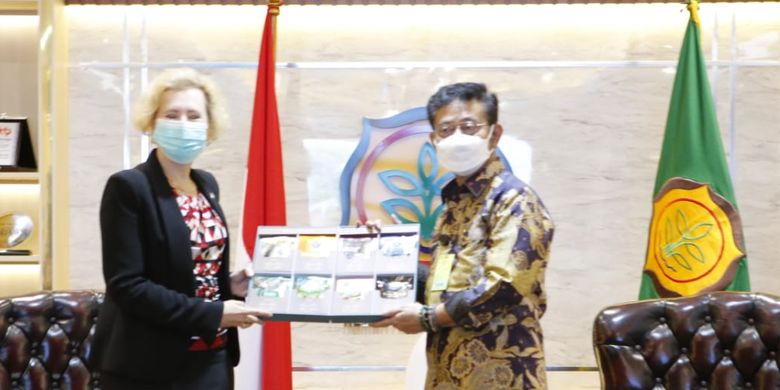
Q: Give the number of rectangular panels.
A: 8